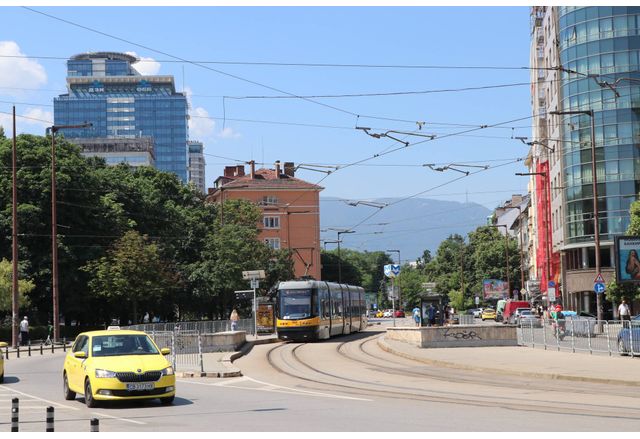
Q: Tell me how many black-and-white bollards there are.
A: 3